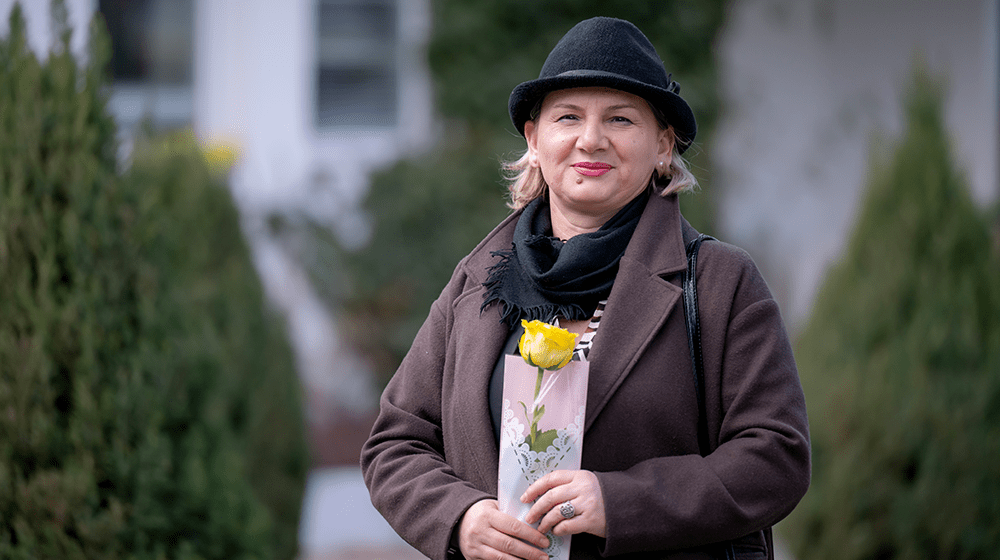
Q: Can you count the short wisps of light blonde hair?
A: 2